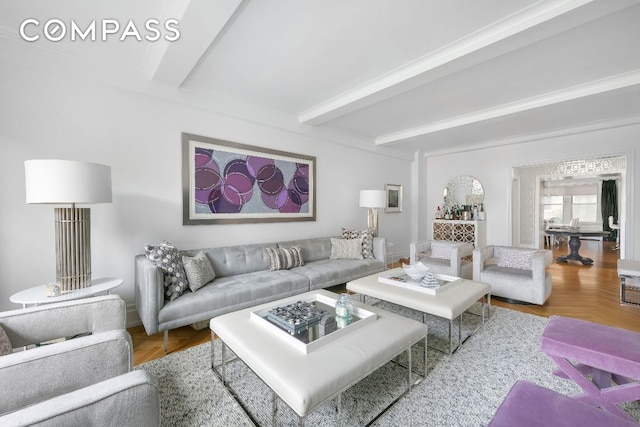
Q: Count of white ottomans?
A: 2